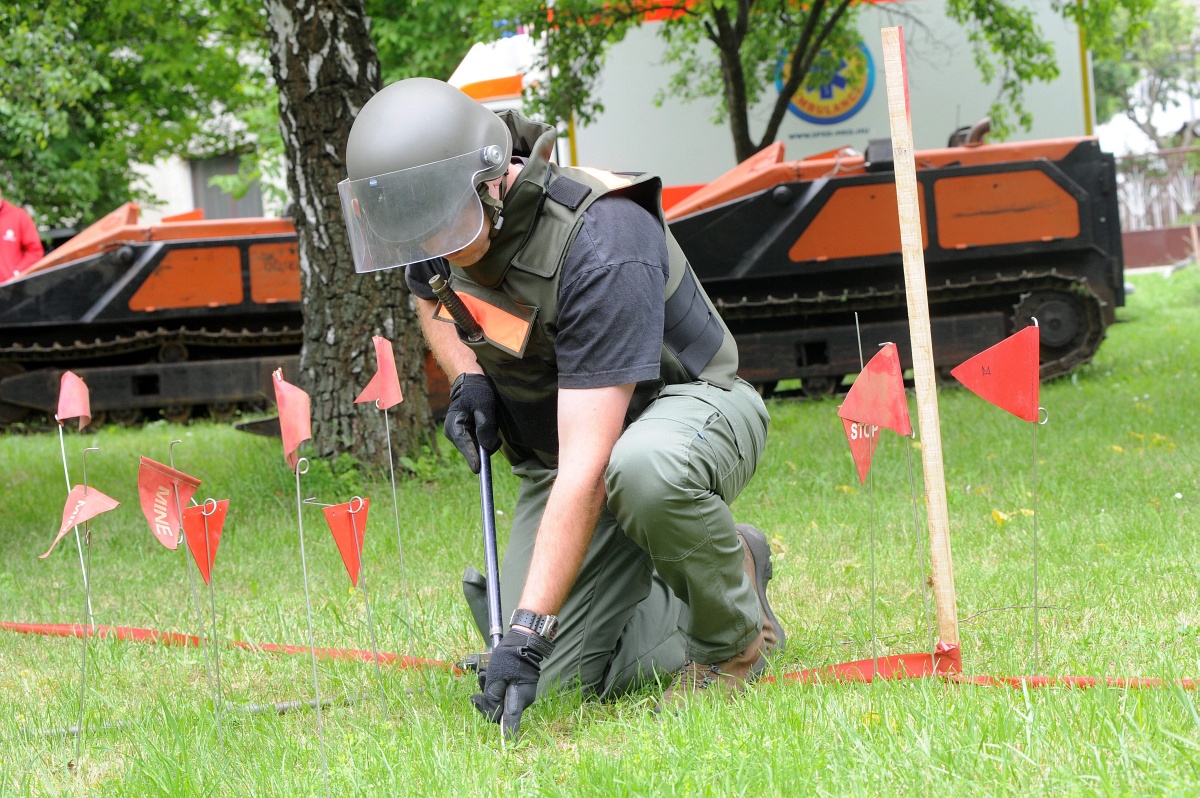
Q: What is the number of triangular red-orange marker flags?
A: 10